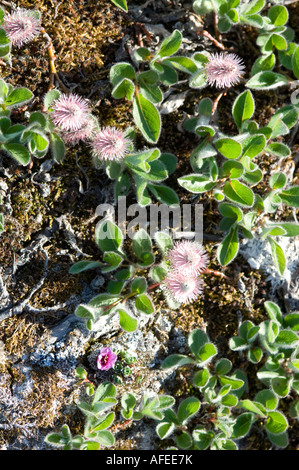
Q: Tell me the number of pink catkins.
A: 7